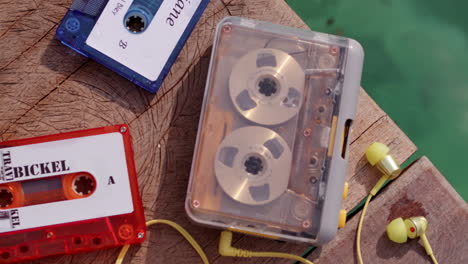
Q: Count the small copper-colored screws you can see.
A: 5